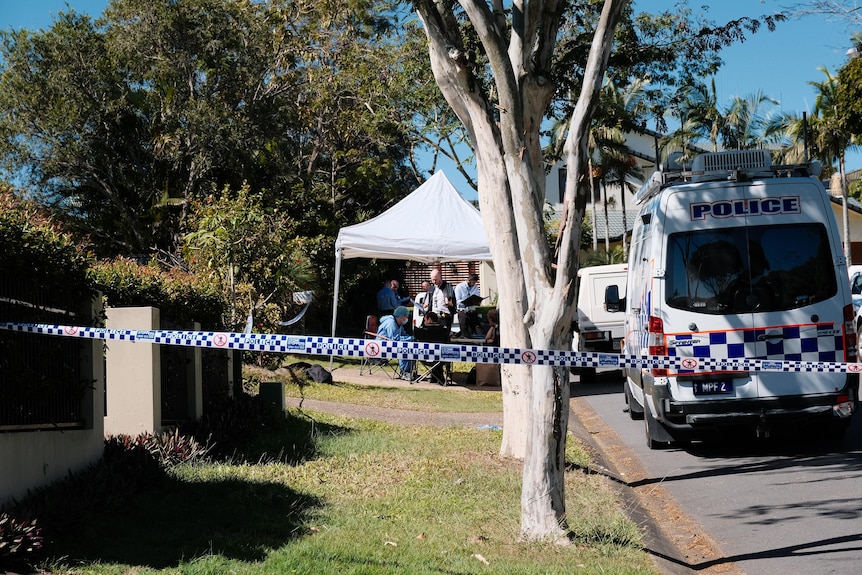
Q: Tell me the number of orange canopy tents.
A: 0